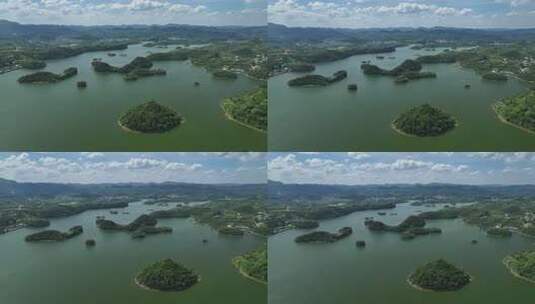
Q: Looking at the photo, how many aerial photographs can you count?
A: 4